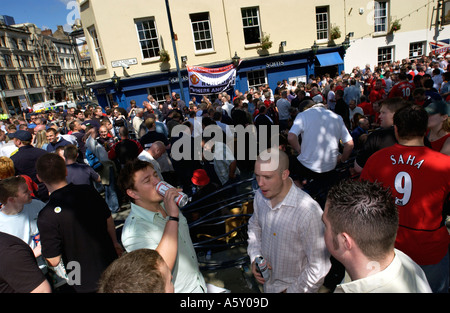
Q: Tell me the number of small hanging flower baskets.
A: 4